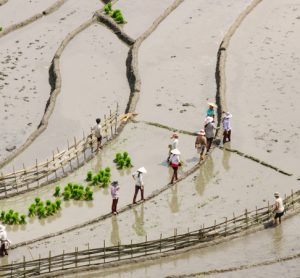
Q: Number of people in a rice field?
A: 11